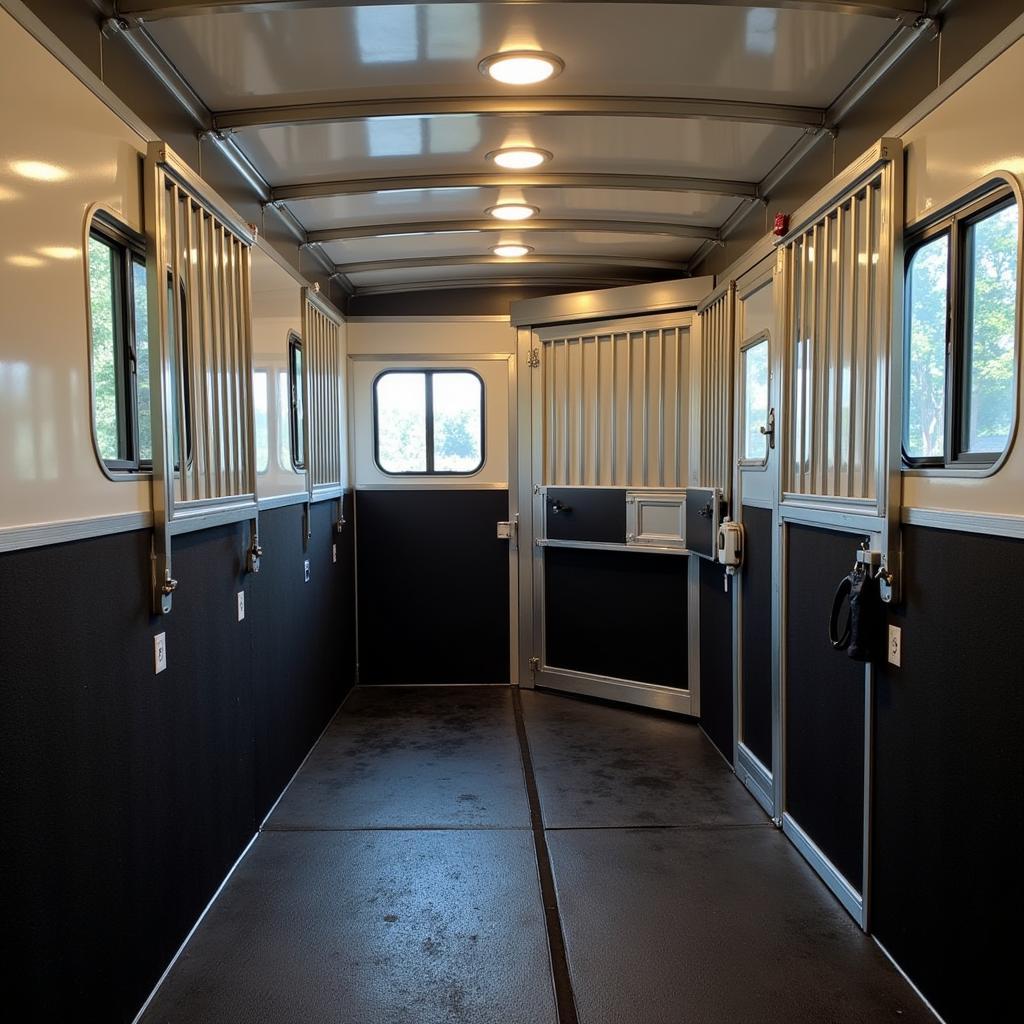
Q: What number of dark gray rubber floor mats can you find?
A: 4